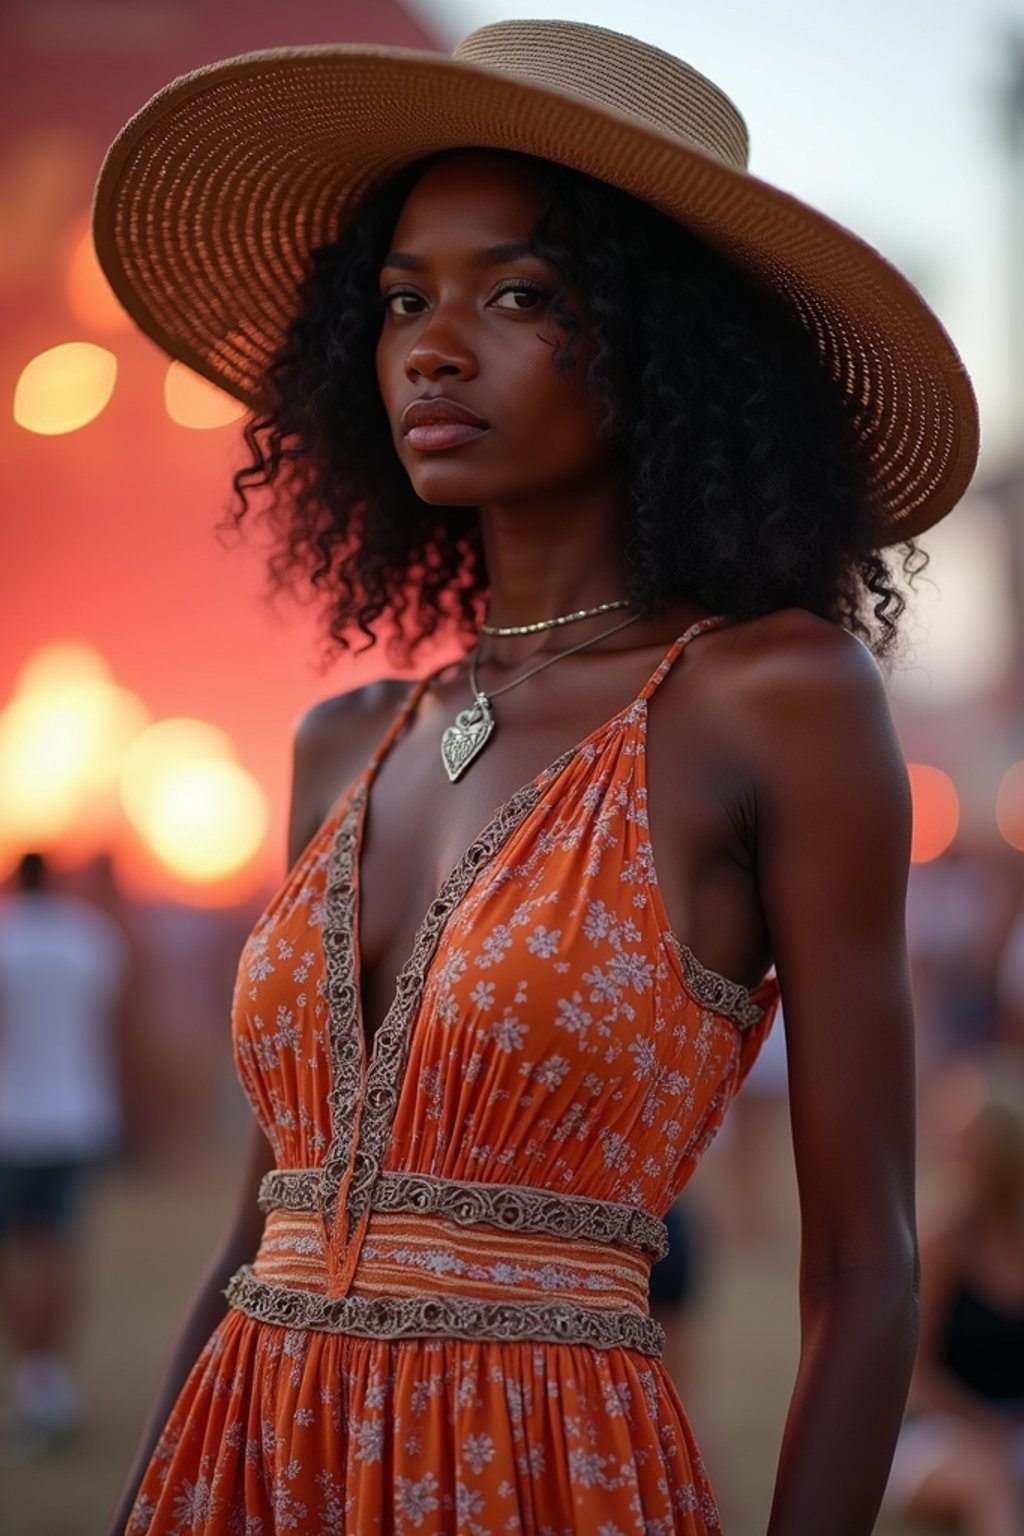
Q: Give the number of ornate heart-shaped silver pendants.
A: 1